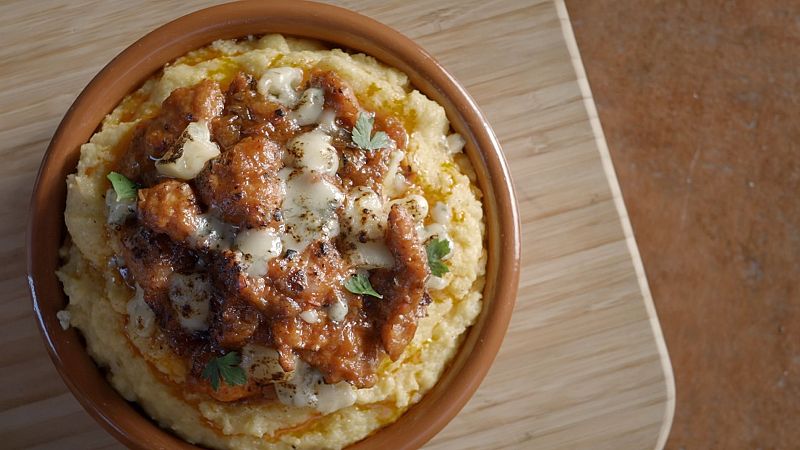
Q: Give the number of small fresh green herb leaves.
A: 5